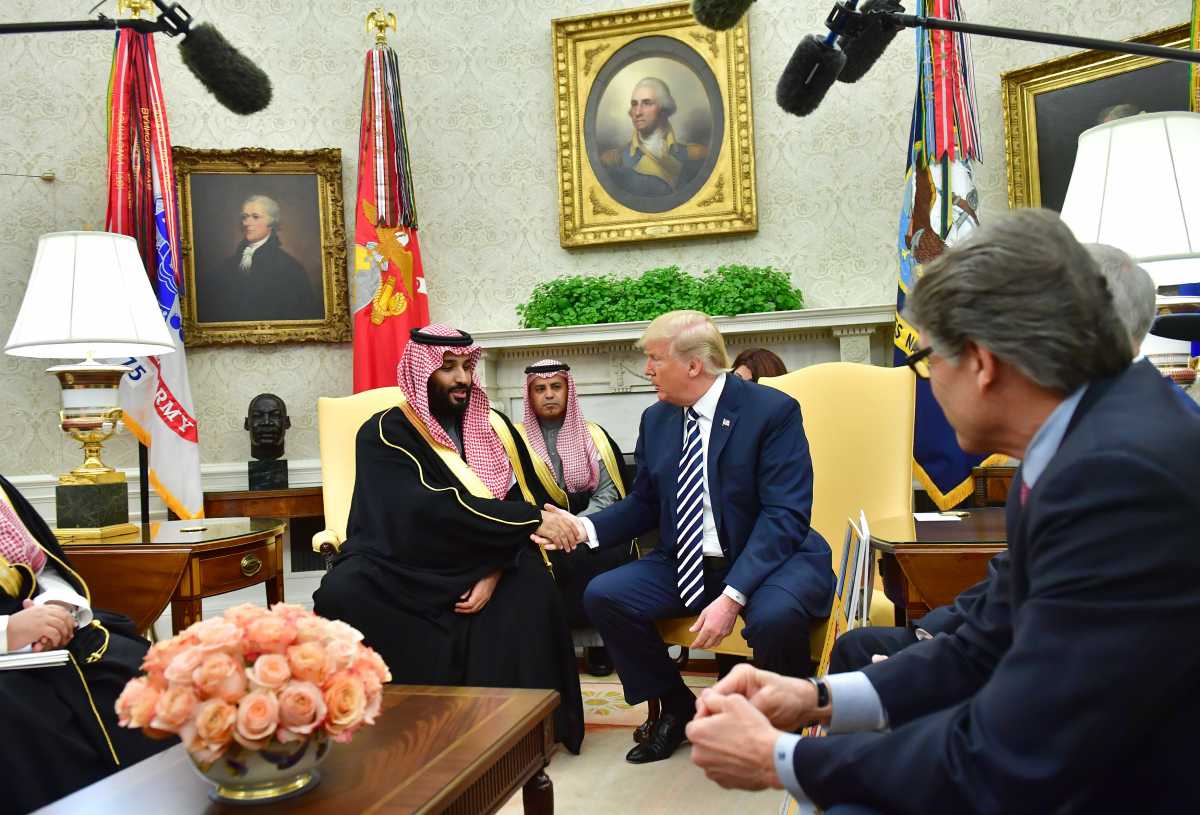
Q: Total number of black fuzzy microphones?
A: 4